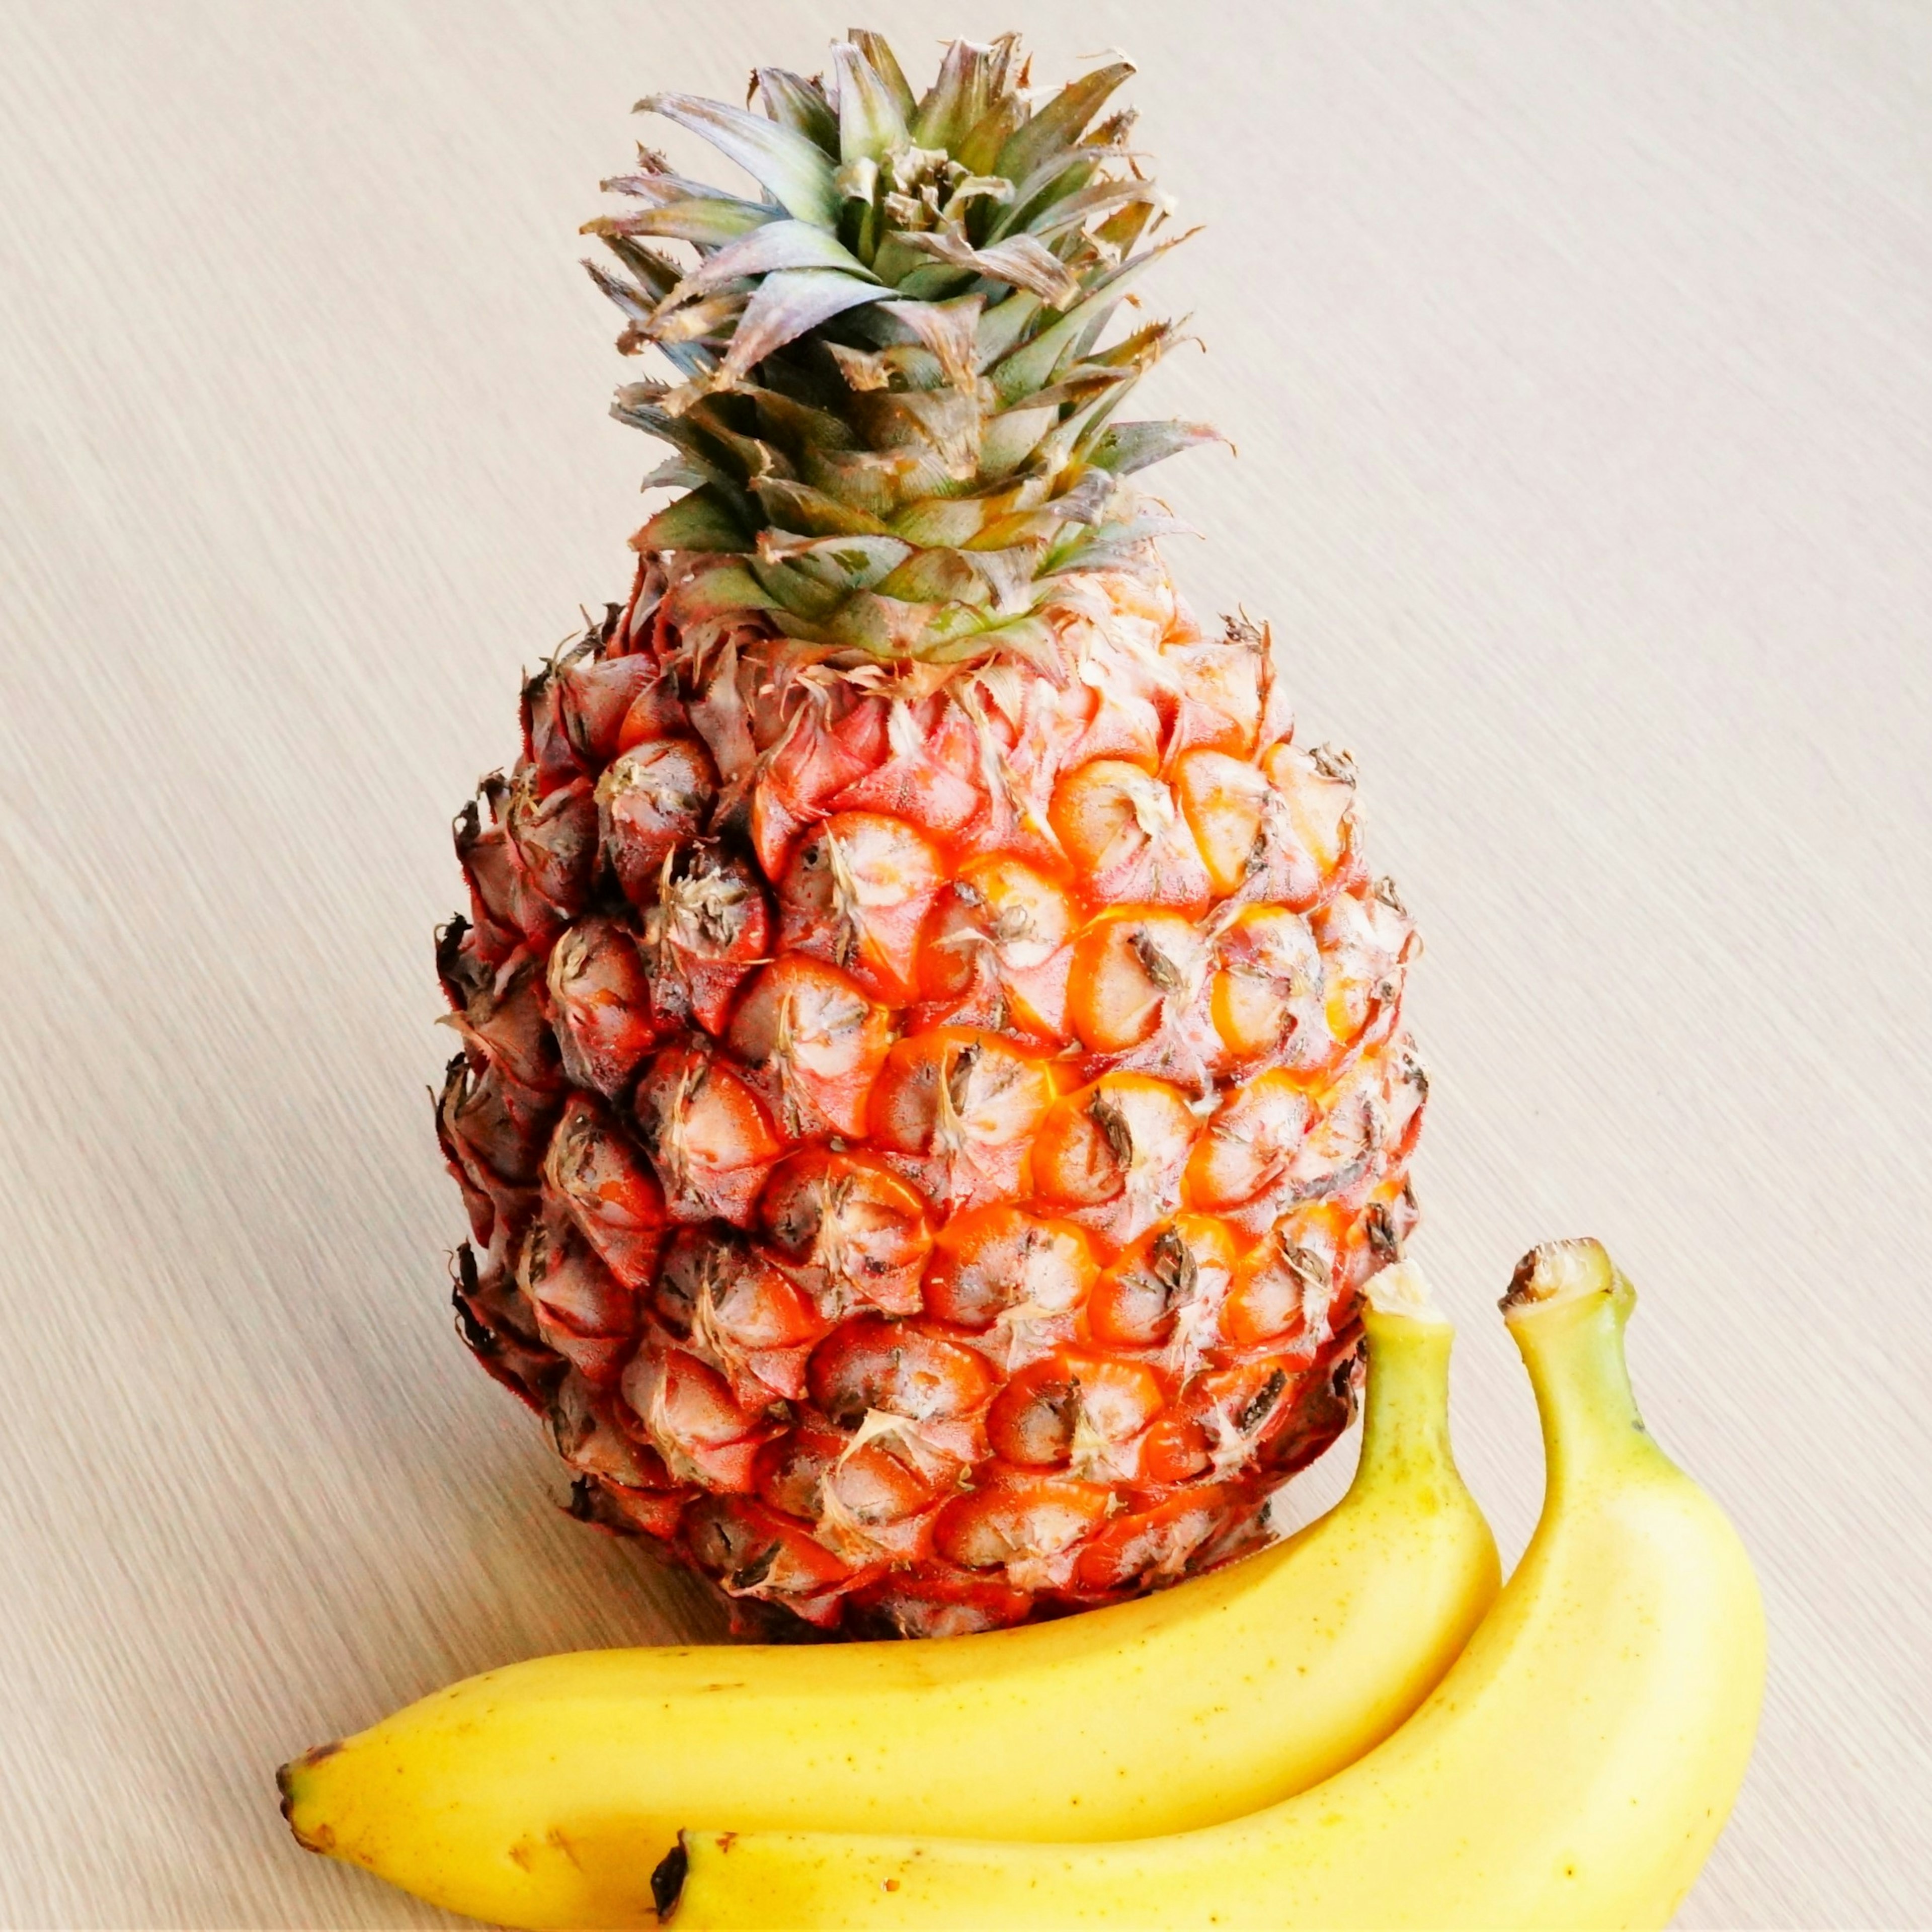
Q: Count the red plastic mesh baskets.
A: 0